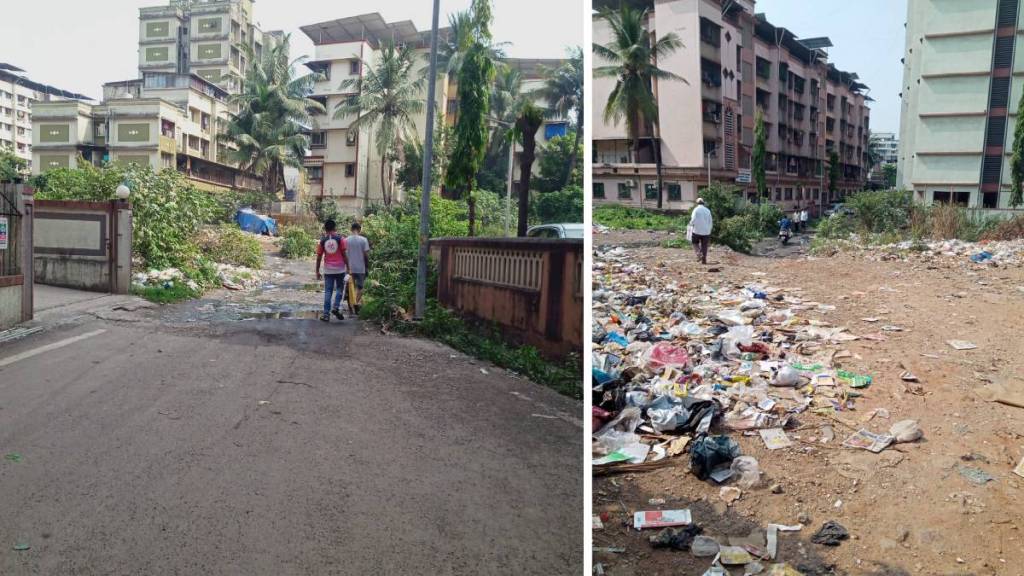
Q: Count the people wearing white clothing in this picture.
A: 3